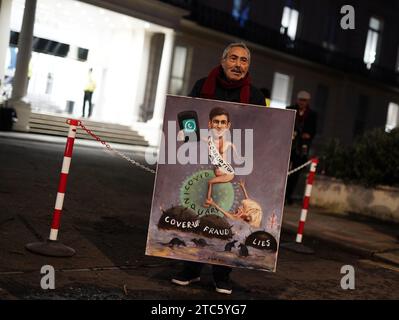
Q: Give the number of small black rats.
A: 4